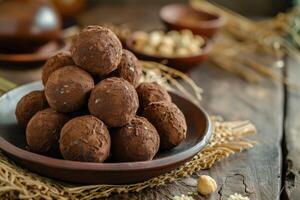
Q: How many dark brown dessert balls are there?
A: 11